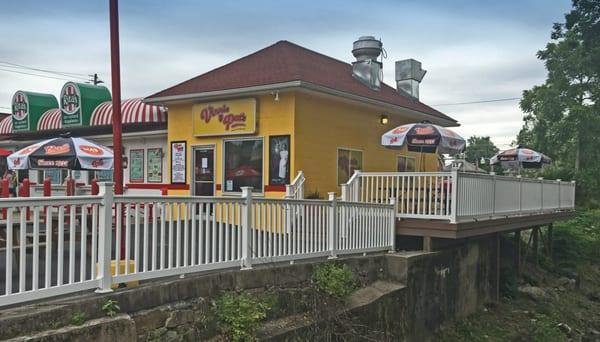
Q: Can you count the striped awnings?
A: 3